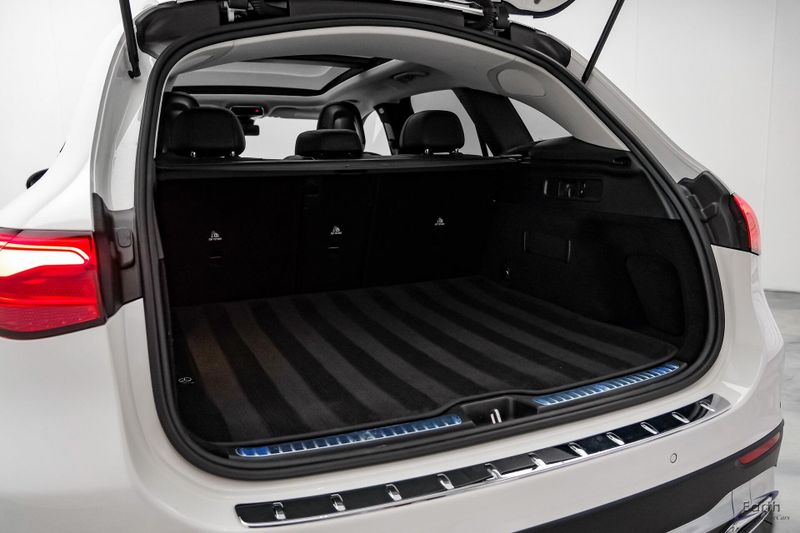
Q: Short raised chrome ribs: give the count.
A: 11